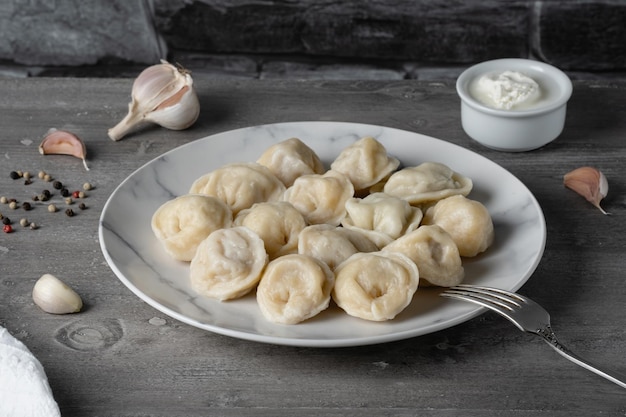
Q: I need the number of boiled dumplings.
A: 14